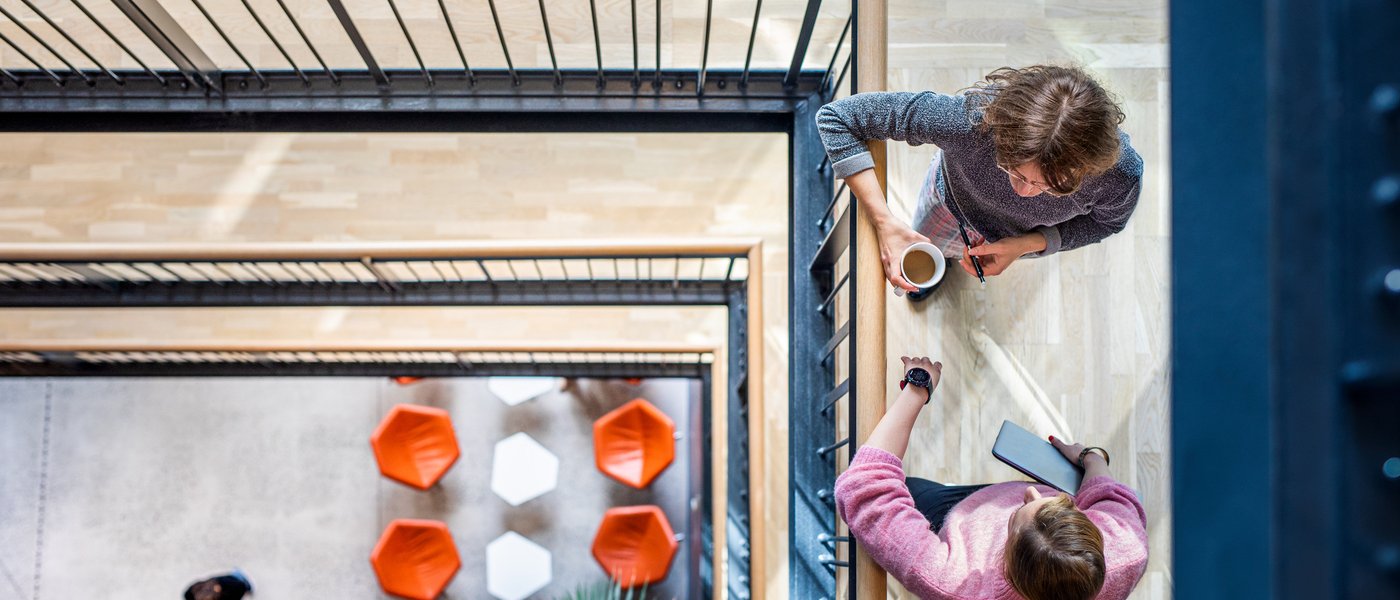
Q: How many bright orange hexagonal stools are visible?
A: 4